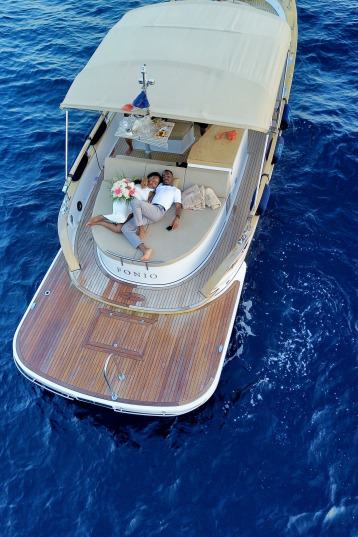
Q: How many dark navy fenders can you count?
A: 5